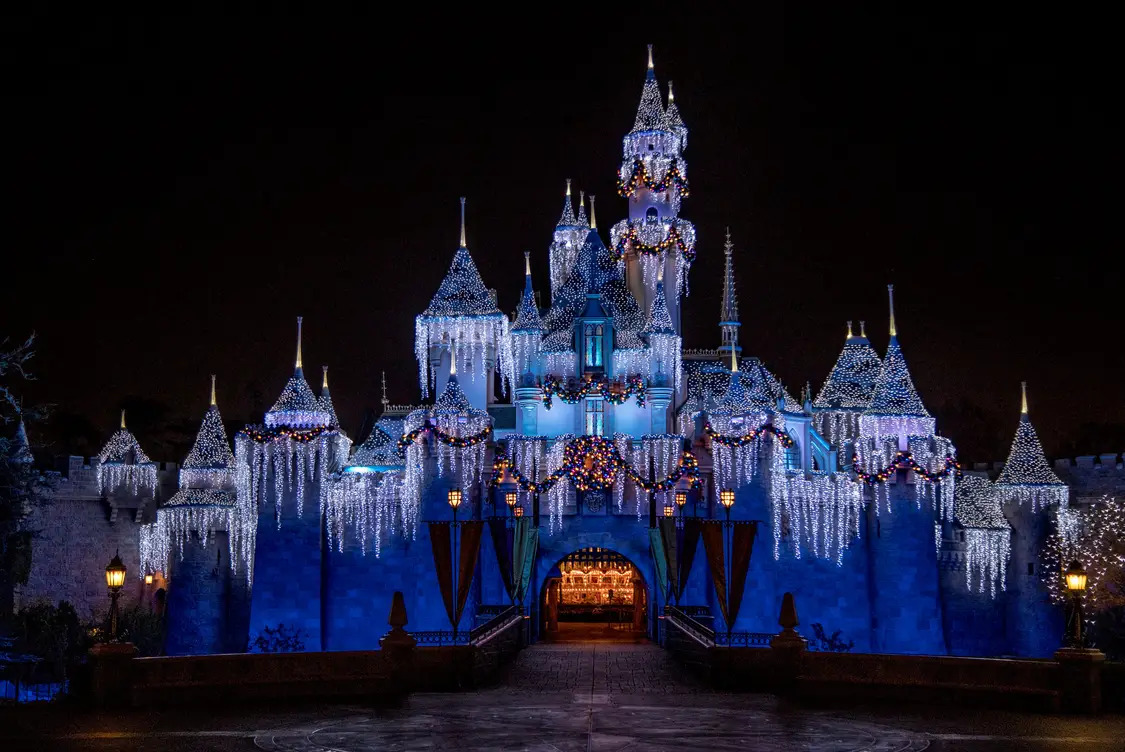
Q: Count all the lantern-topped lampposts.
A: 8